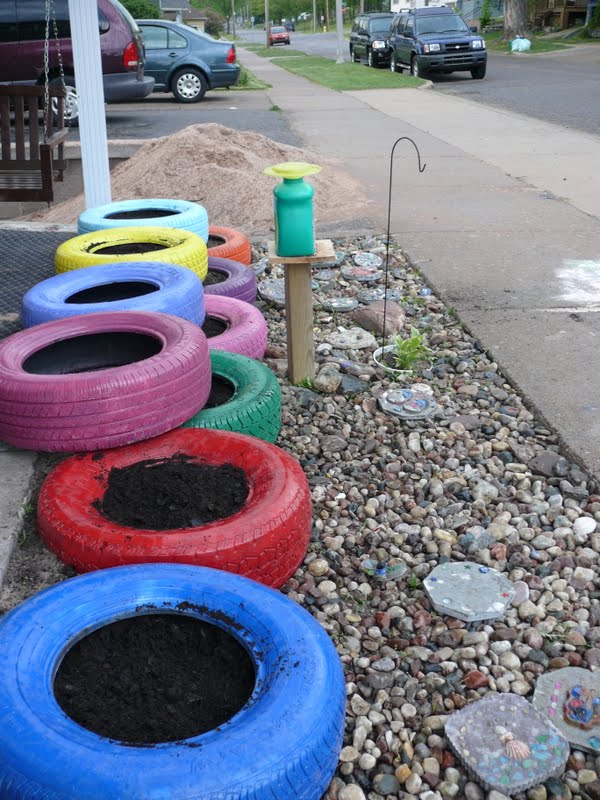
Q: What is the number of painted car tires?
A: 10